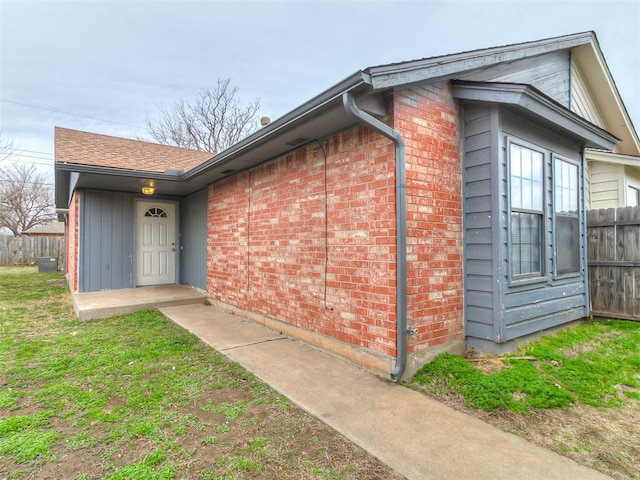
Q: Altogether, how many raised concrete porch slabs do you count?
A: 1